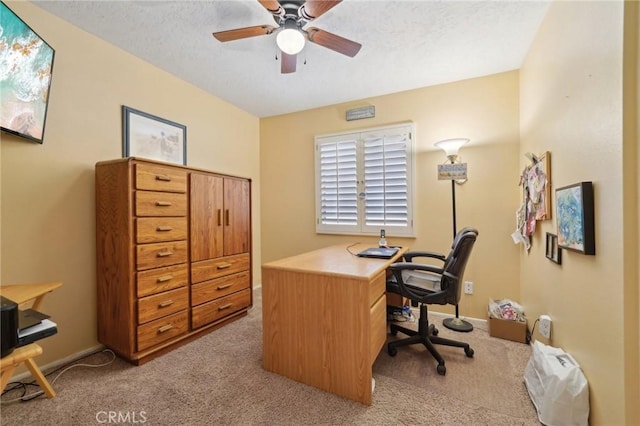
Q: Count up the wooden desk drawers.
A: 2